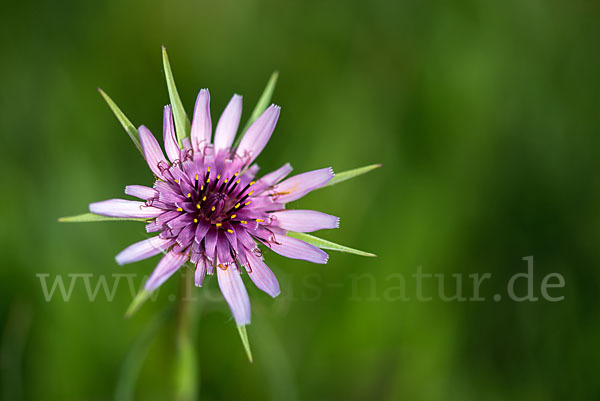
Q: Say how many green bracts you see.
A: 8